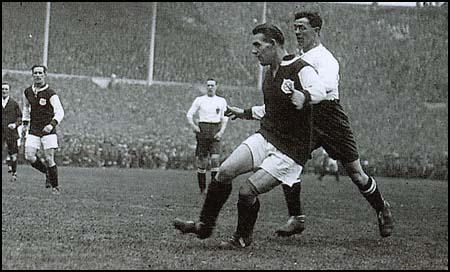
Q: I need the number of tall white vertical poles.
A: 3